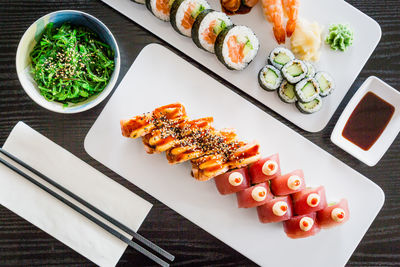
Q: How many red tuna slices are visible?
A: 8